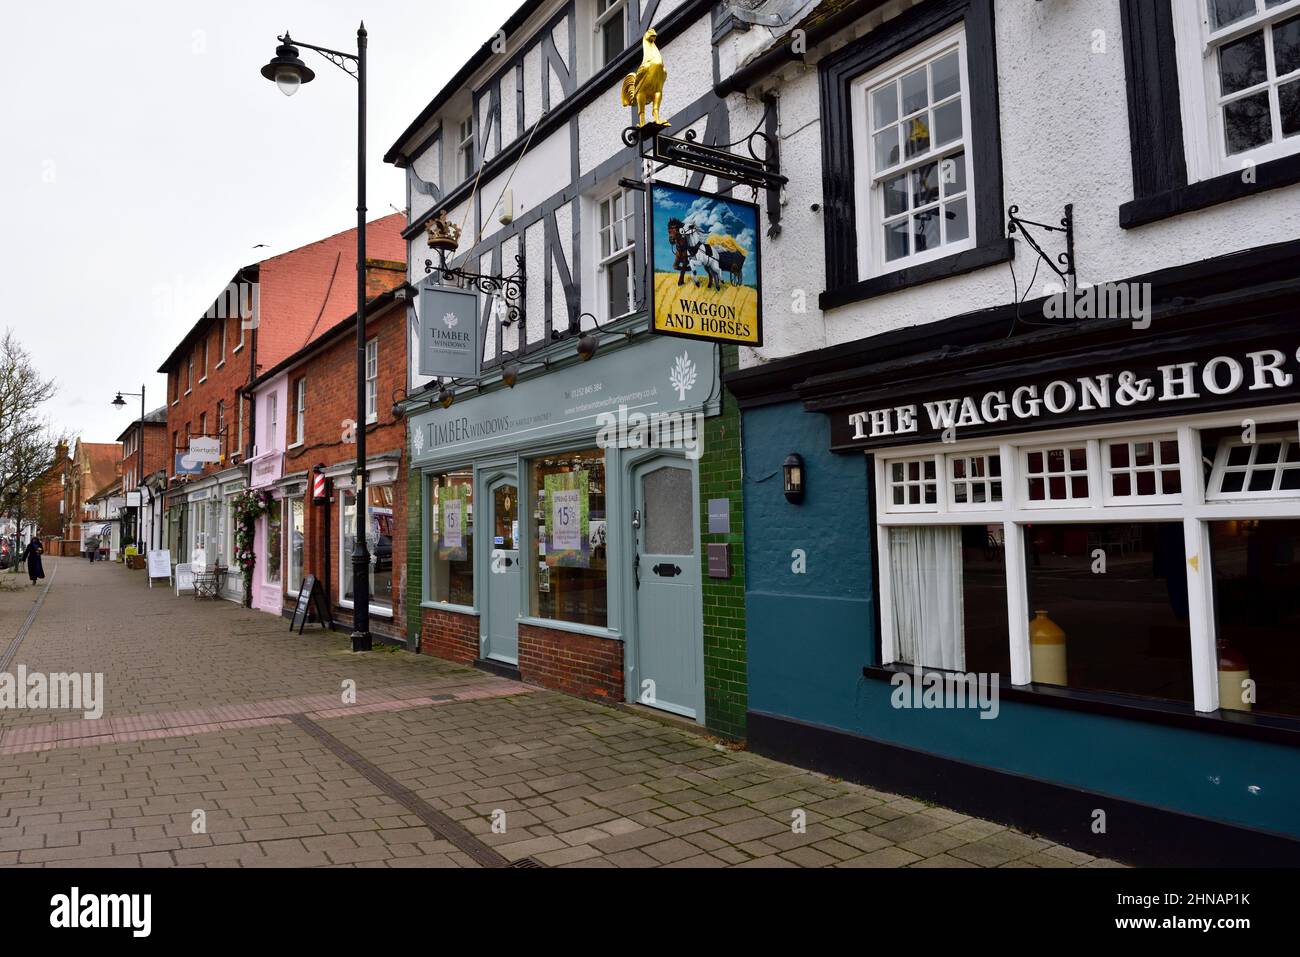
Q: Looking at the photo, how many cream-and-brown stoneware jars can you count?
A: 2